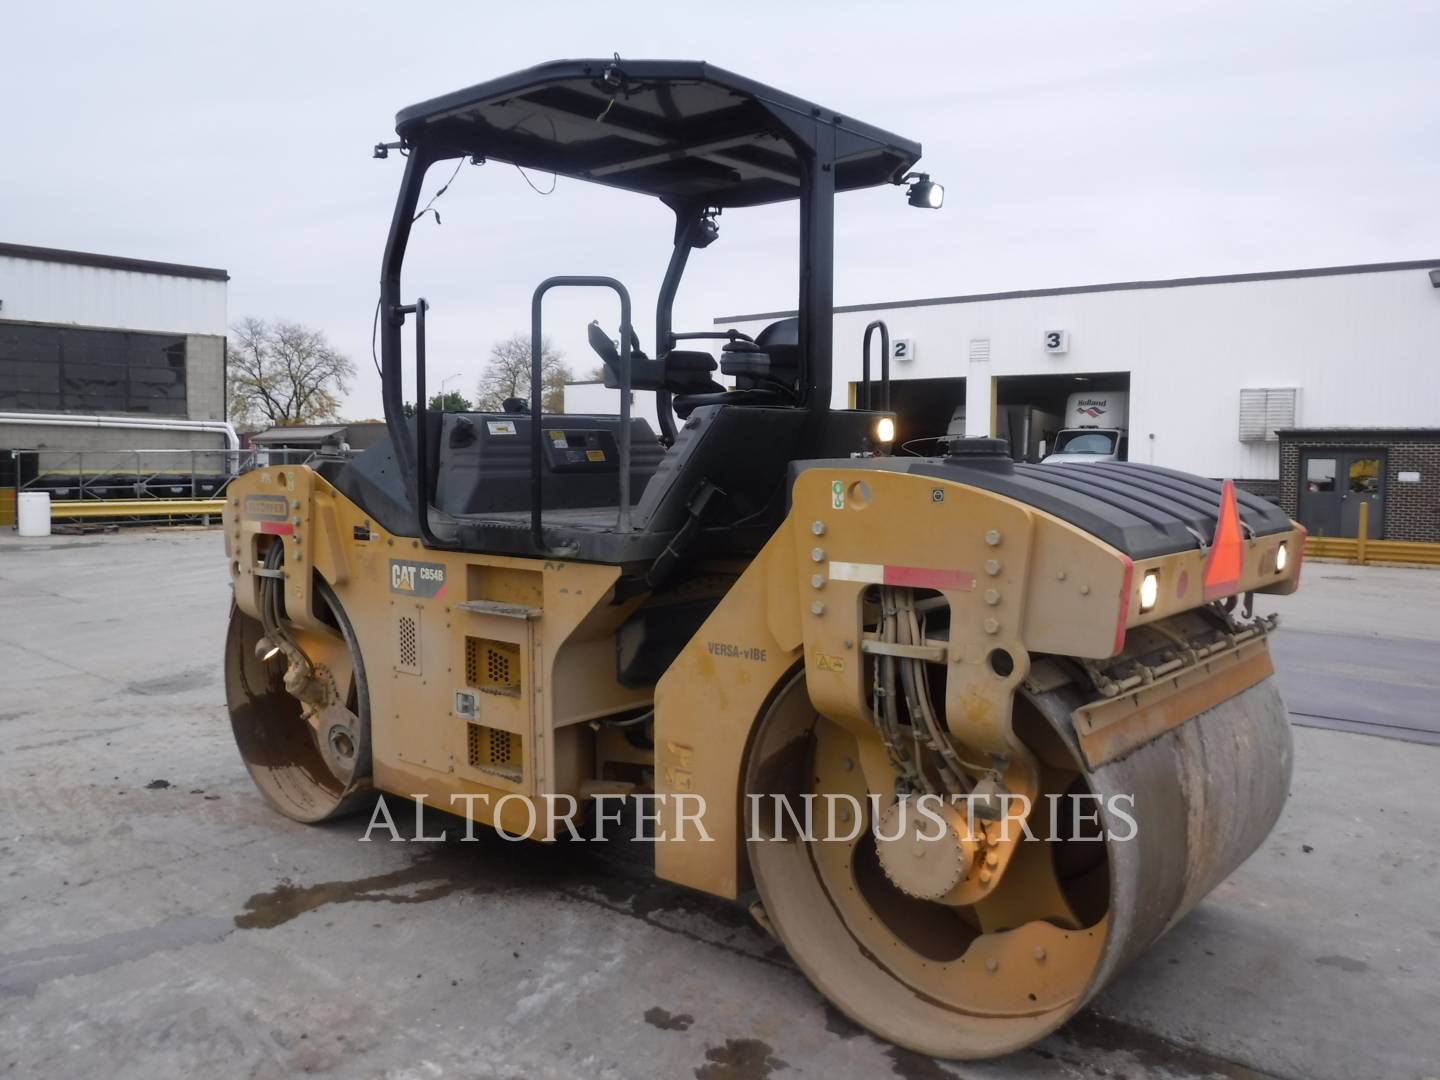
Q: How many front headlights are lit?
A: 2